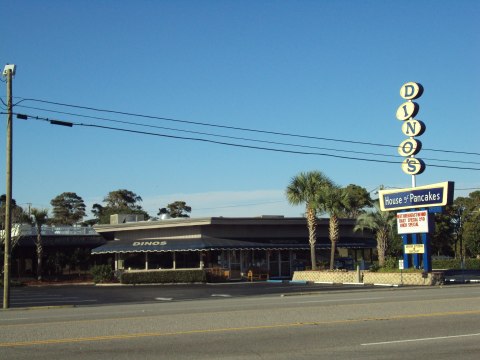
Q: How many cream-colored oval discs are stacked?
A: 5